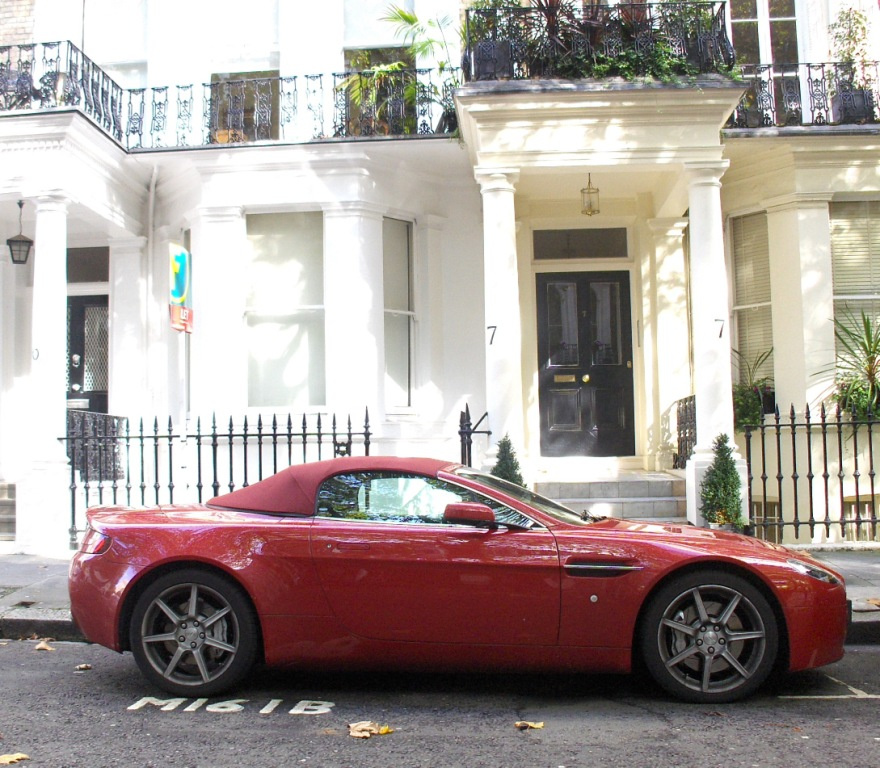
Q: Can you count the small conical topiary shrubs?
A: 2